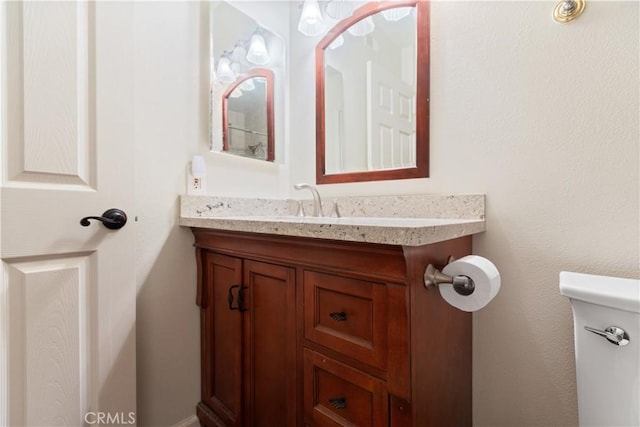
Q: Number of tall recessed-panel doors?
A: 2